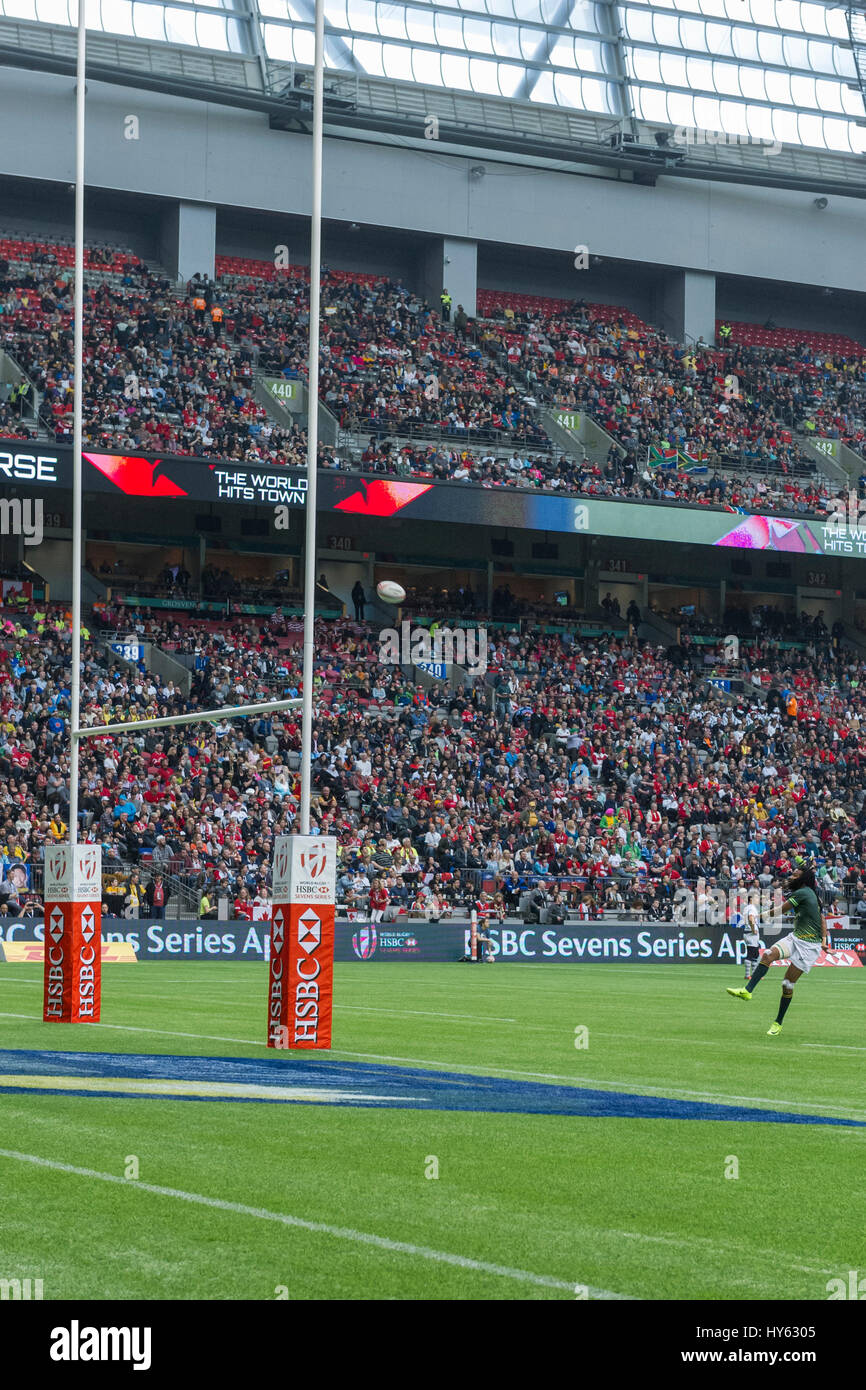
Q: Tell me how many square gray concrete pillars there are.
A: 3